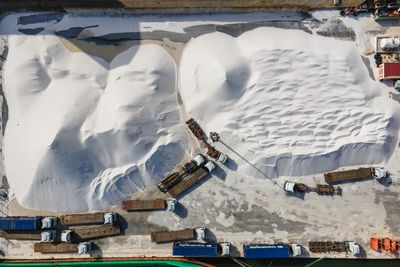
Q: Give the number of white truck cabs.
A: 15